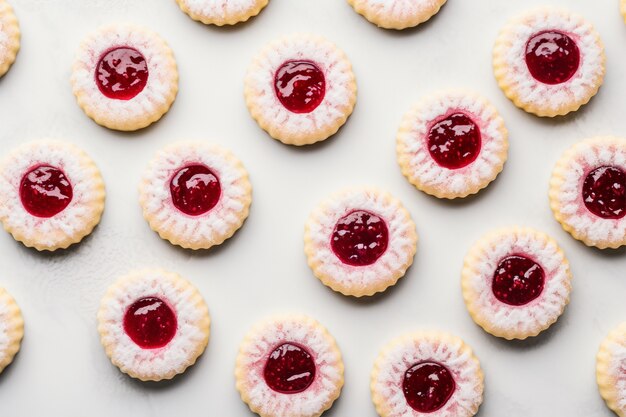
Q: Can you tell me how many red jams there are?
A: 12